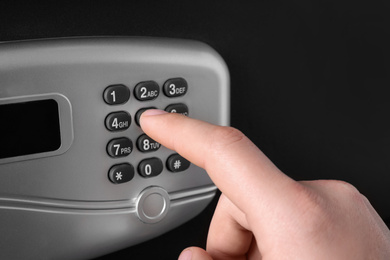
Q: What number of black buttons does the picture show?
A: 11